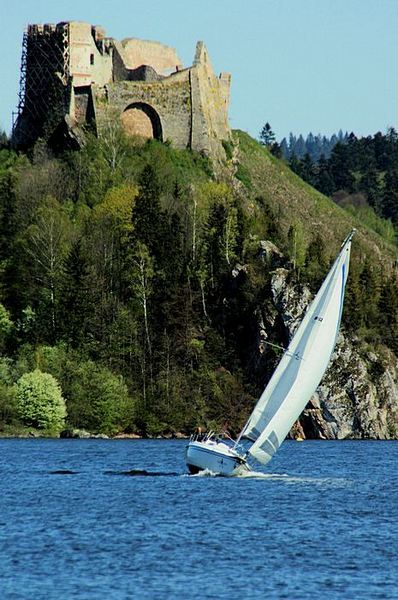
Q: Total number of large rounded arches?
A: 1